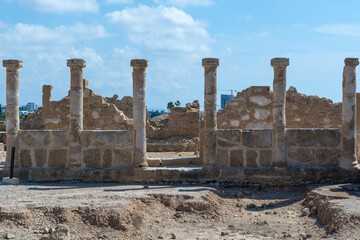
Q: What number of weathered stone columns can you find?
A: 6